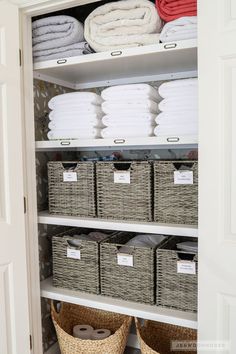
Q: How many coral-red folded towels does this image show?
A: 1